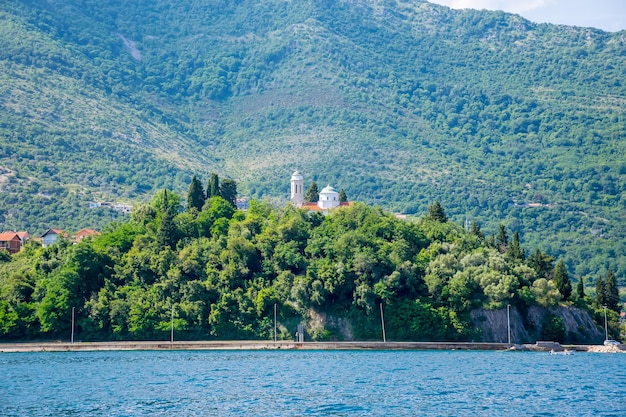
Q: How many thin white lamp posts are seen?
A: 6